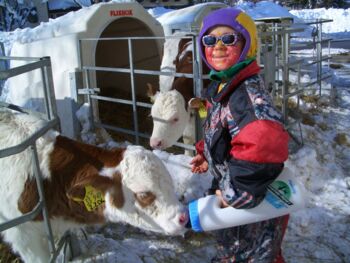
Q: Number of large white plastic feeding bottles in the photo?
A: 1